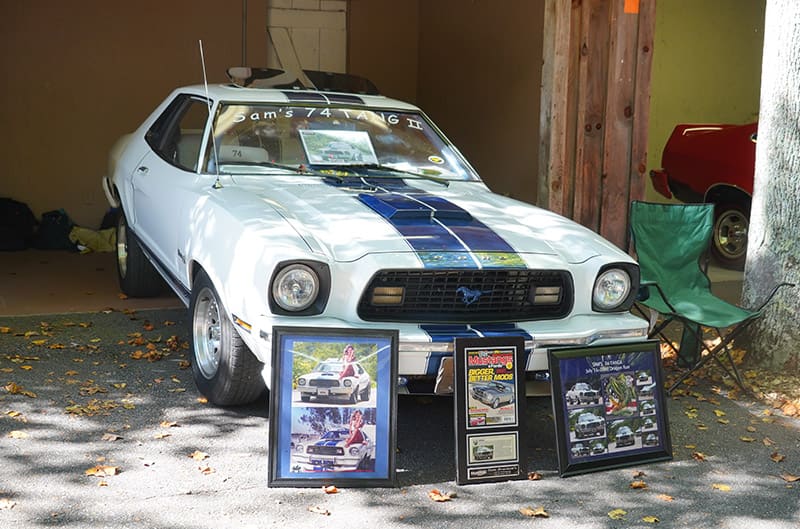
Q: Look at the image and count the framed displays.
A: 3